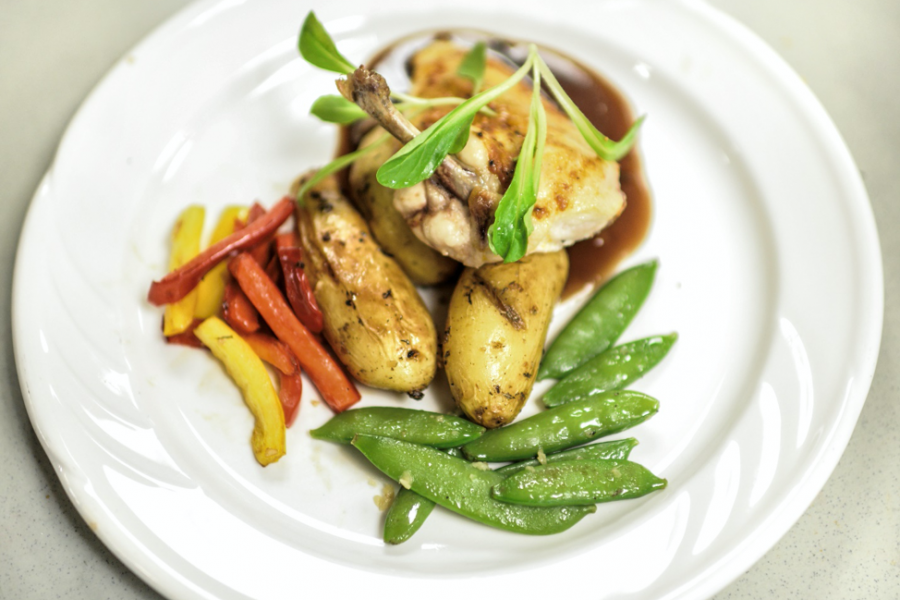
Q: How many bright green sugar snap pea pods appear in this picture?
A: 8